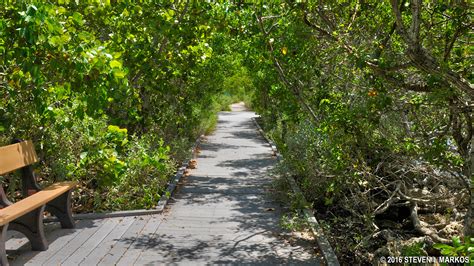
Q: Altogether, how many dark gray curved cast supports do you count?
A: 3